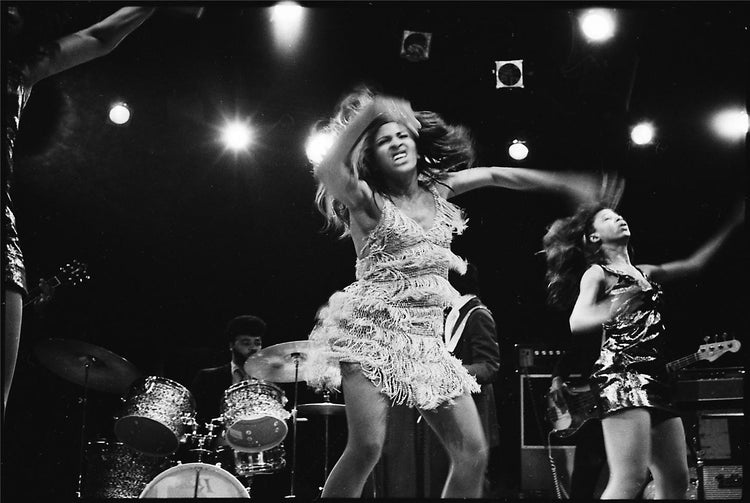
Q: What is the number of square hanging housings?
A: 2